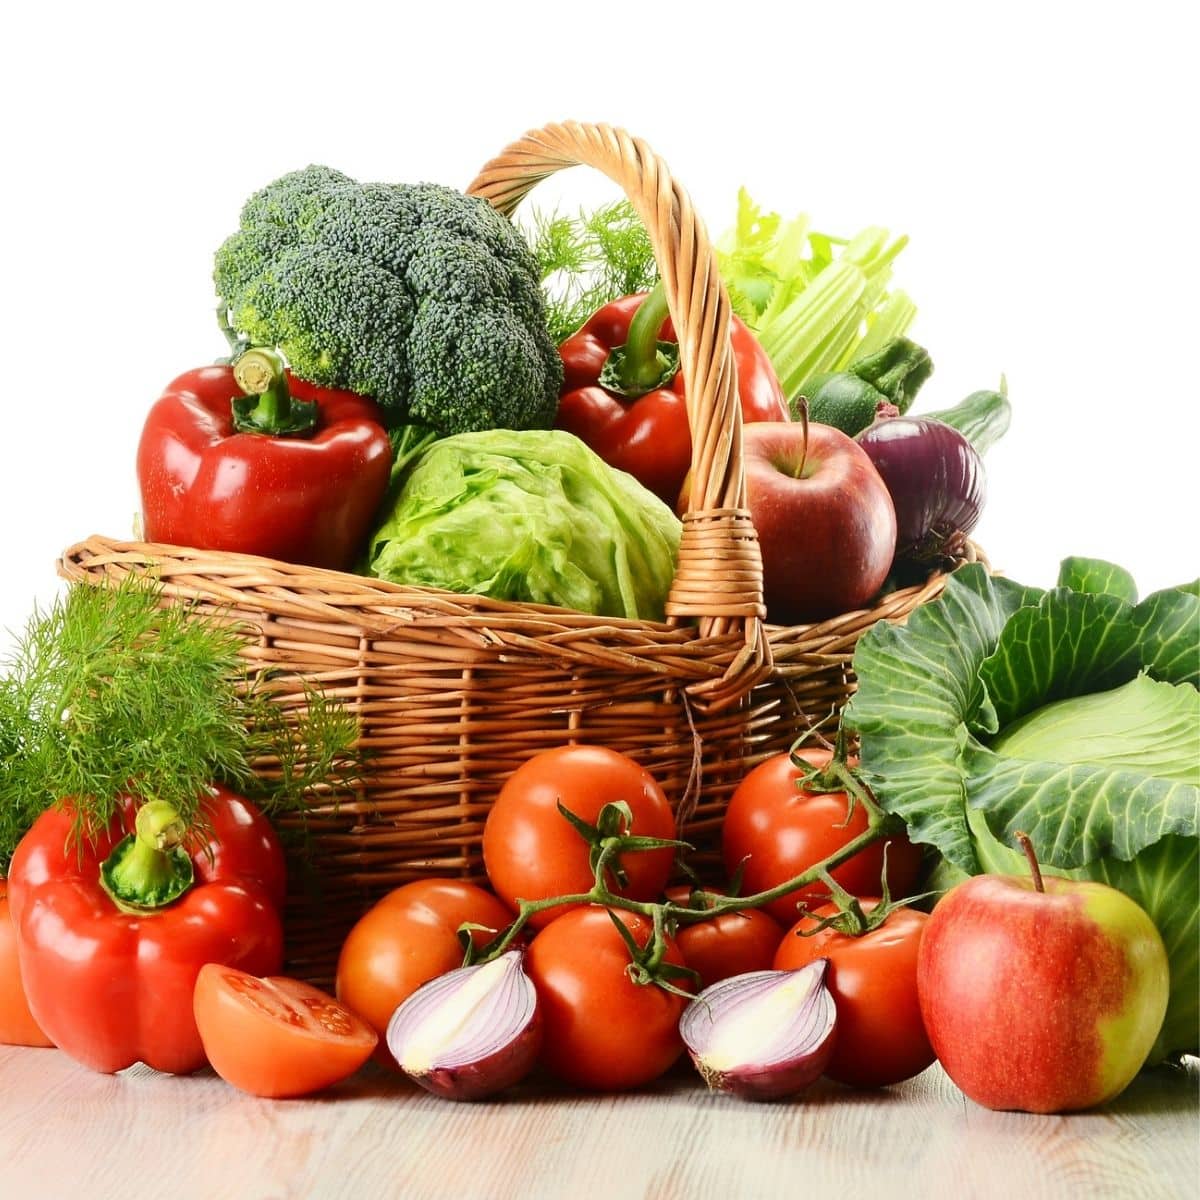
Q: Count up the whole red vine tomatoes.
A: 6